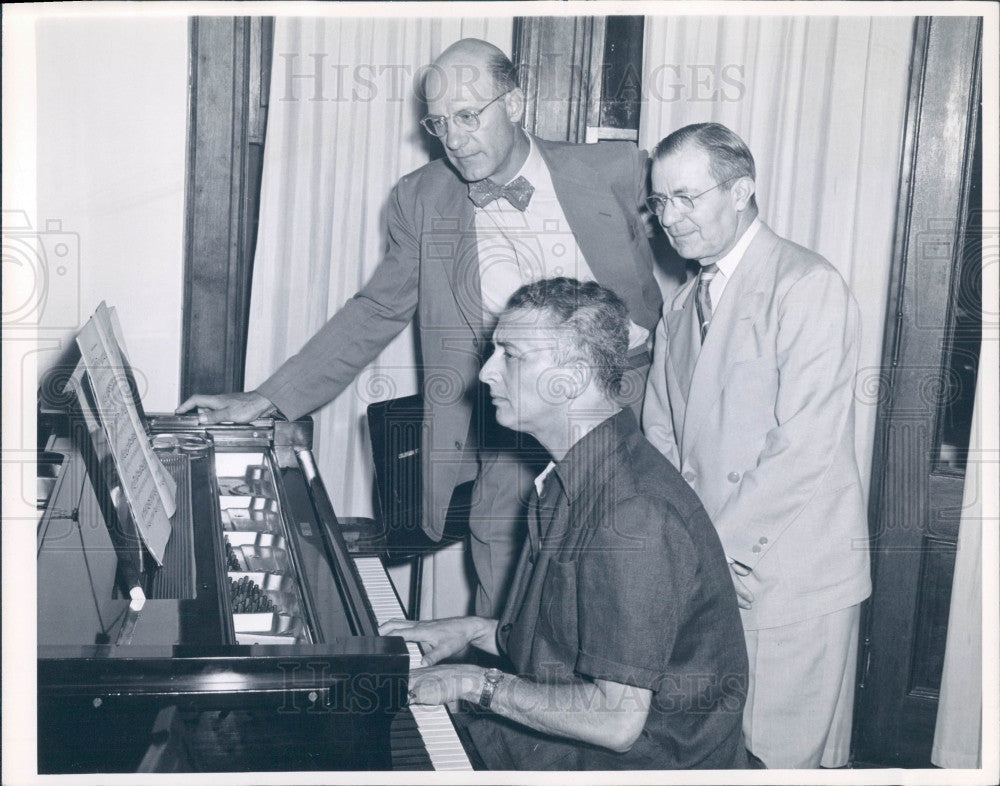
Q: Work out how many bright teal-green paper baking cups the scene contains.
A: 0